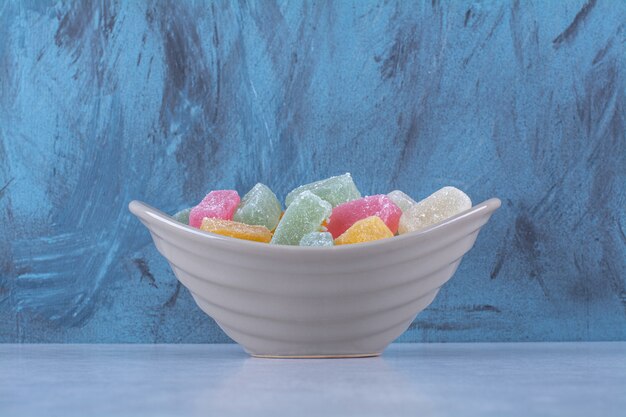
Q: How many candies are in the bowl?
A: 11